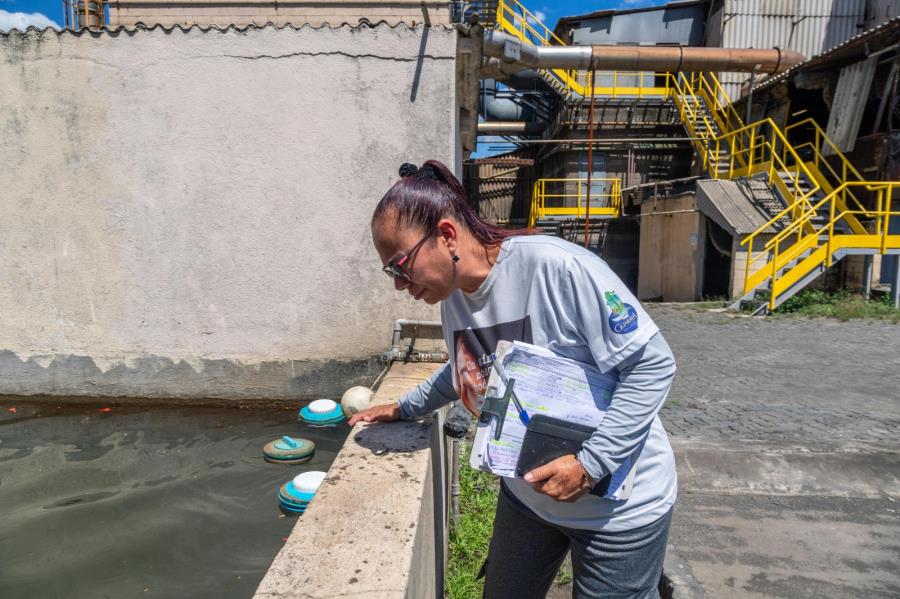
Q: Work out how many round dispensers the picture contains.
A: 3